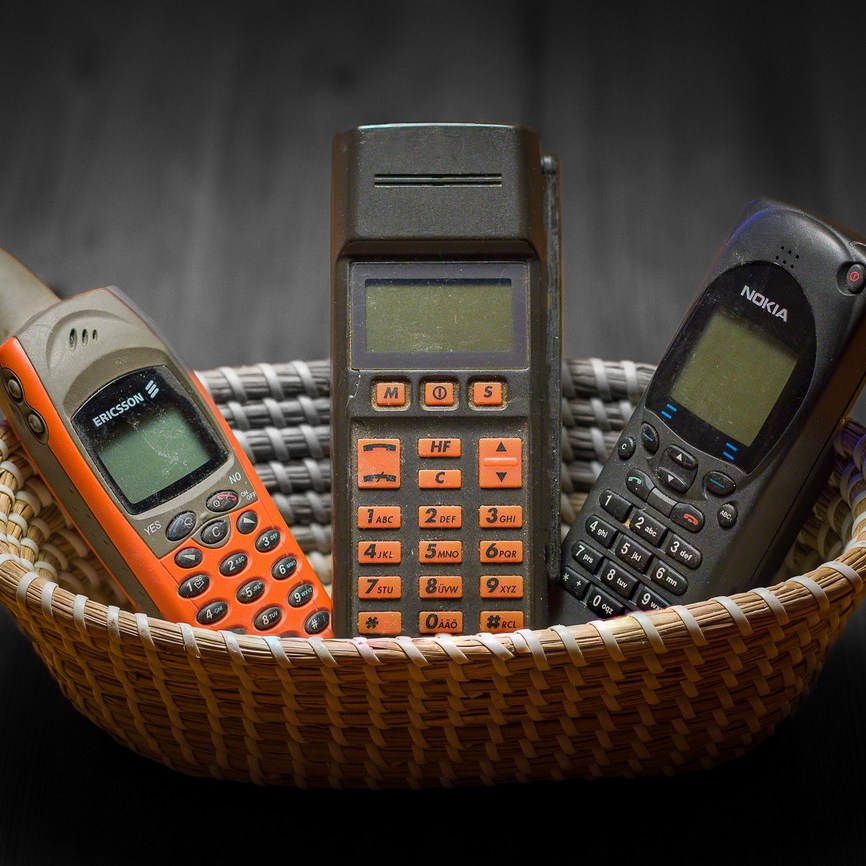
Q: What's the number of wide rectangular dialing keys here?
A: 12